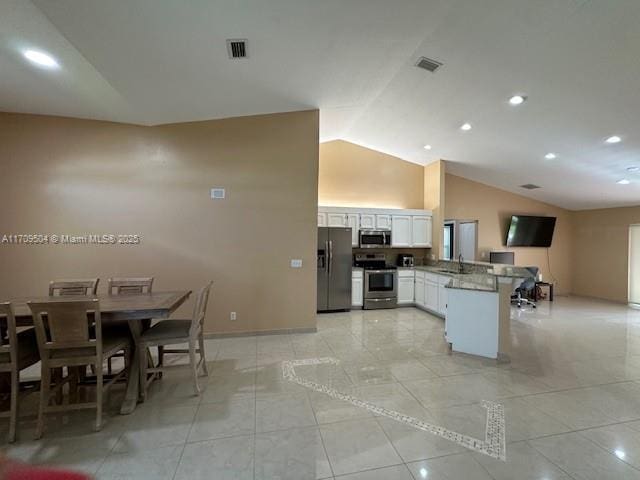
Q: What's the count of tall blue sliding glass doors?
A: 0